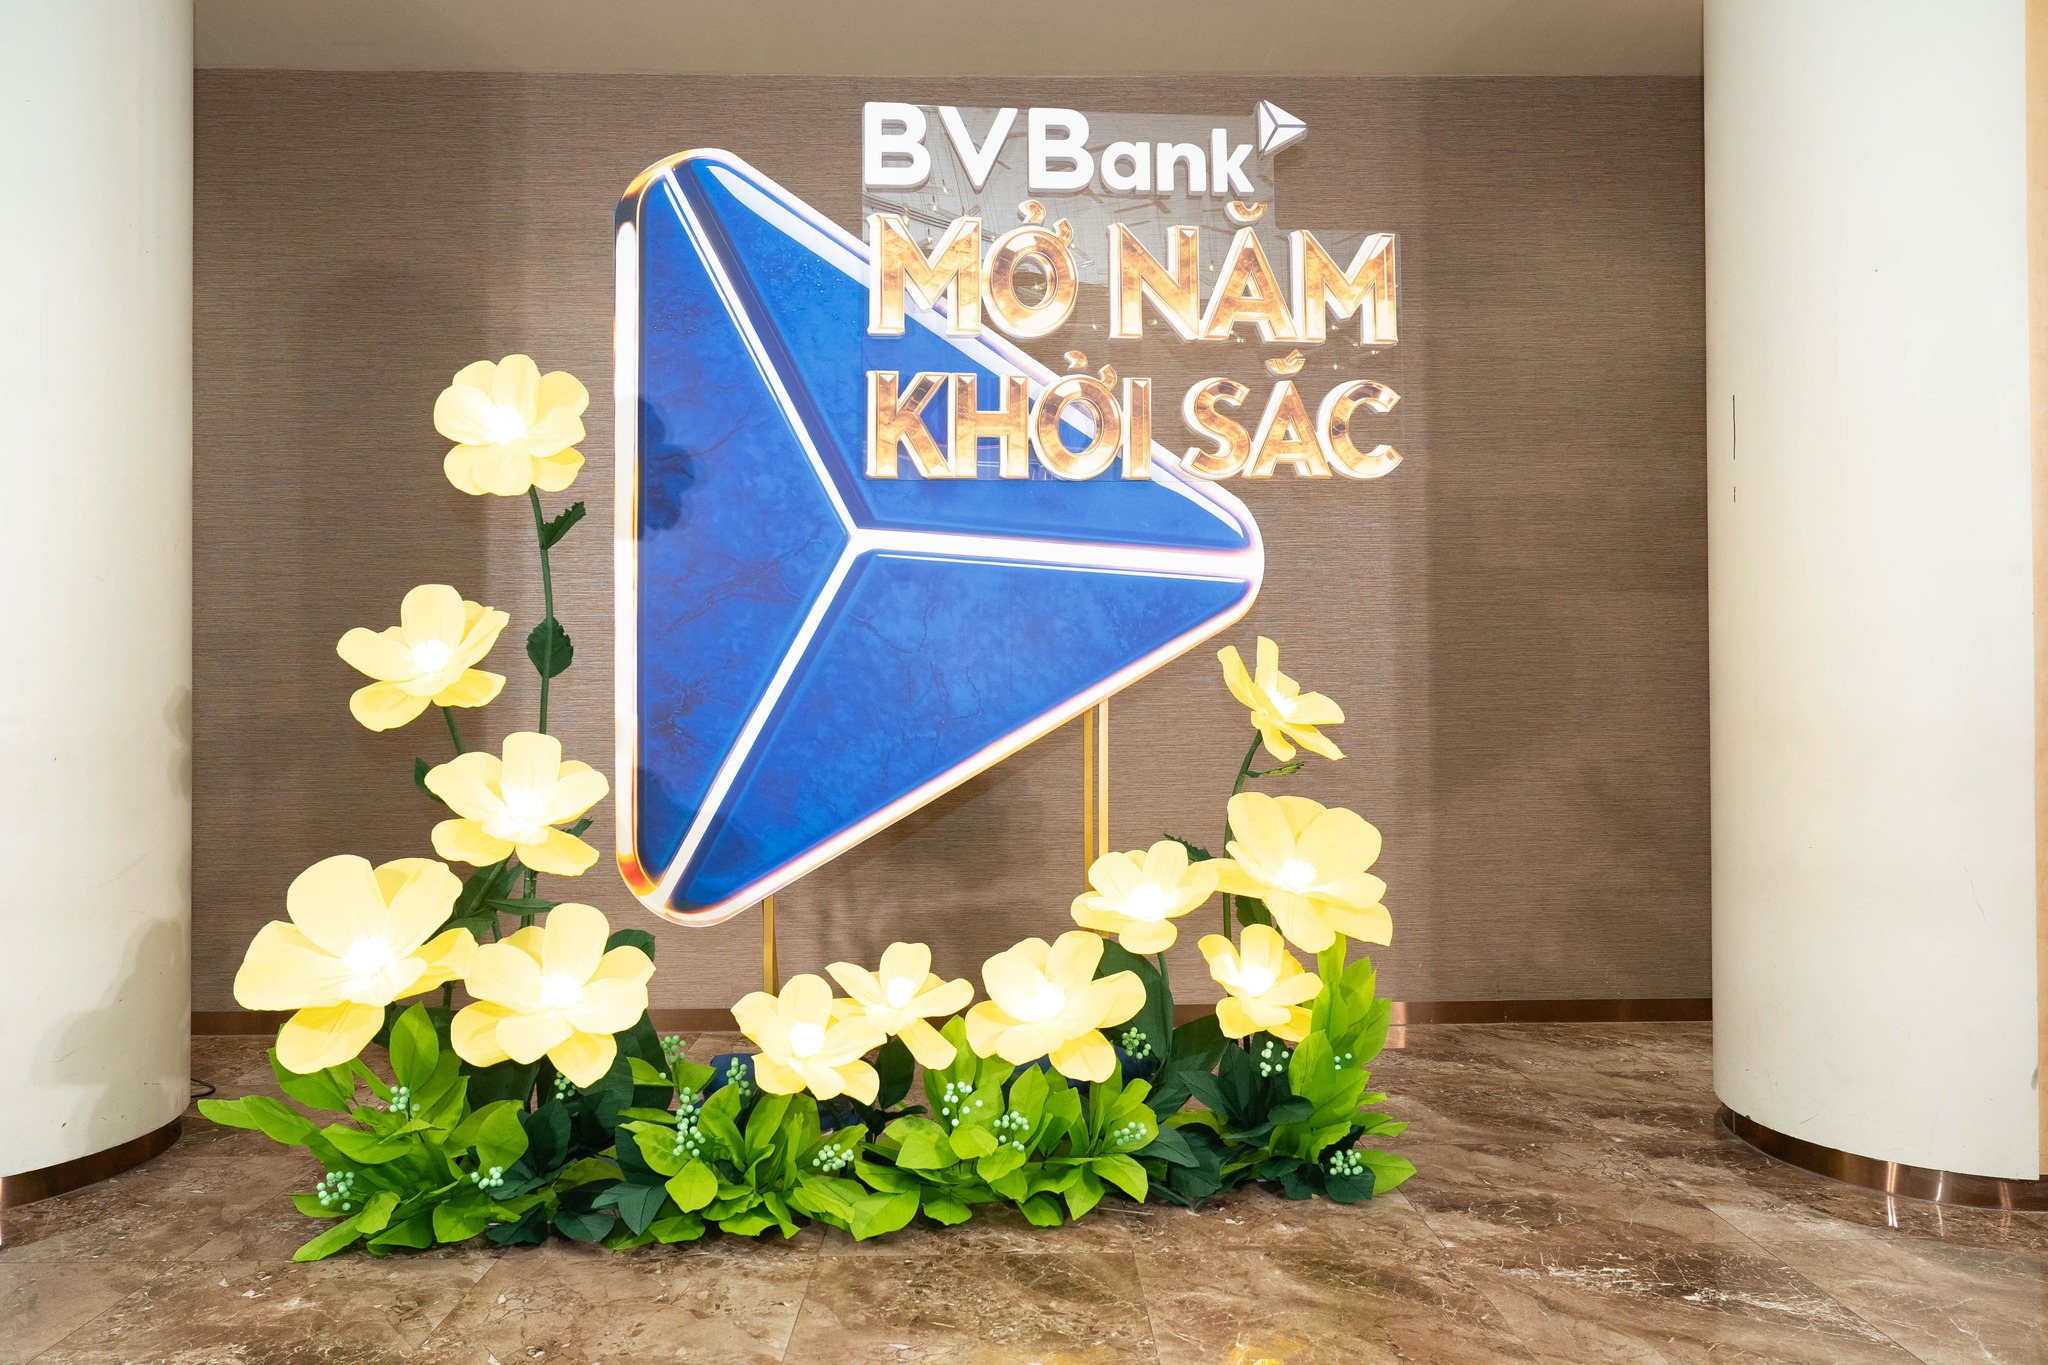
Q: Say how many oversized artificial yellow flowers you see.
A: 12